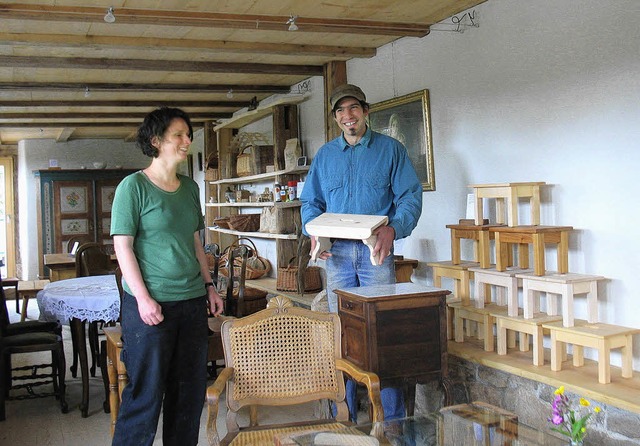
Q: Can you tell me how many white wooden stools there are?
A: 3